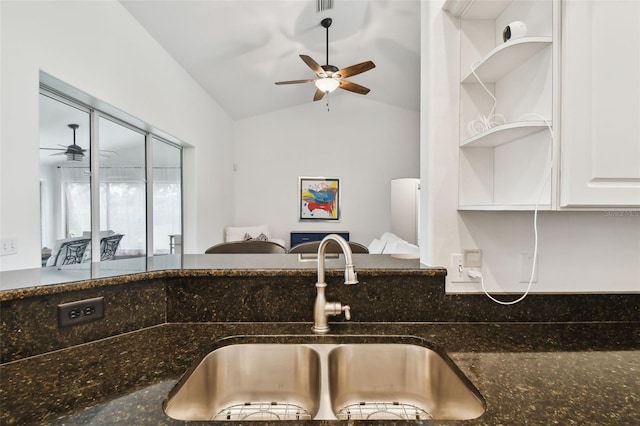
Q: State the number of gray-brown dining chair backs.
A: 2